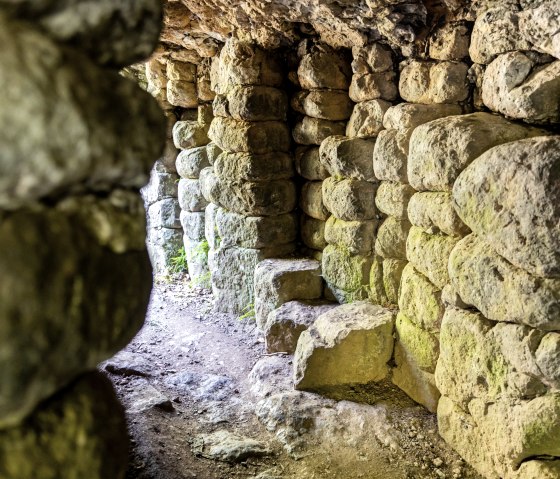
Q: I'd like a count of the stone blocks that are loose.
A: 3